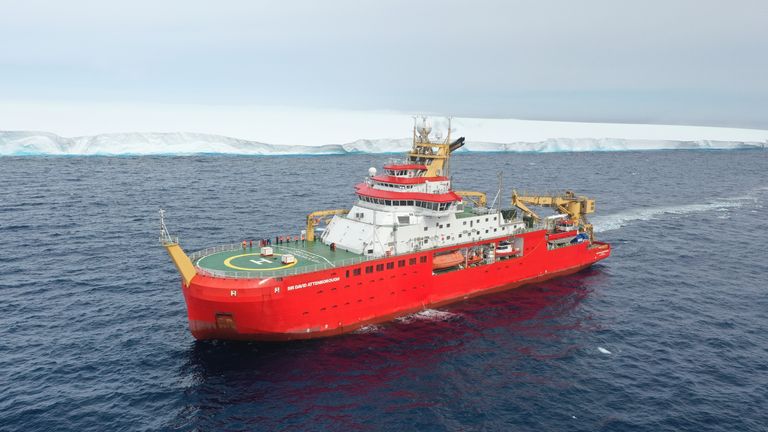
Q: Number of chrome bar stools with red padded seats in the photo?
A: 0